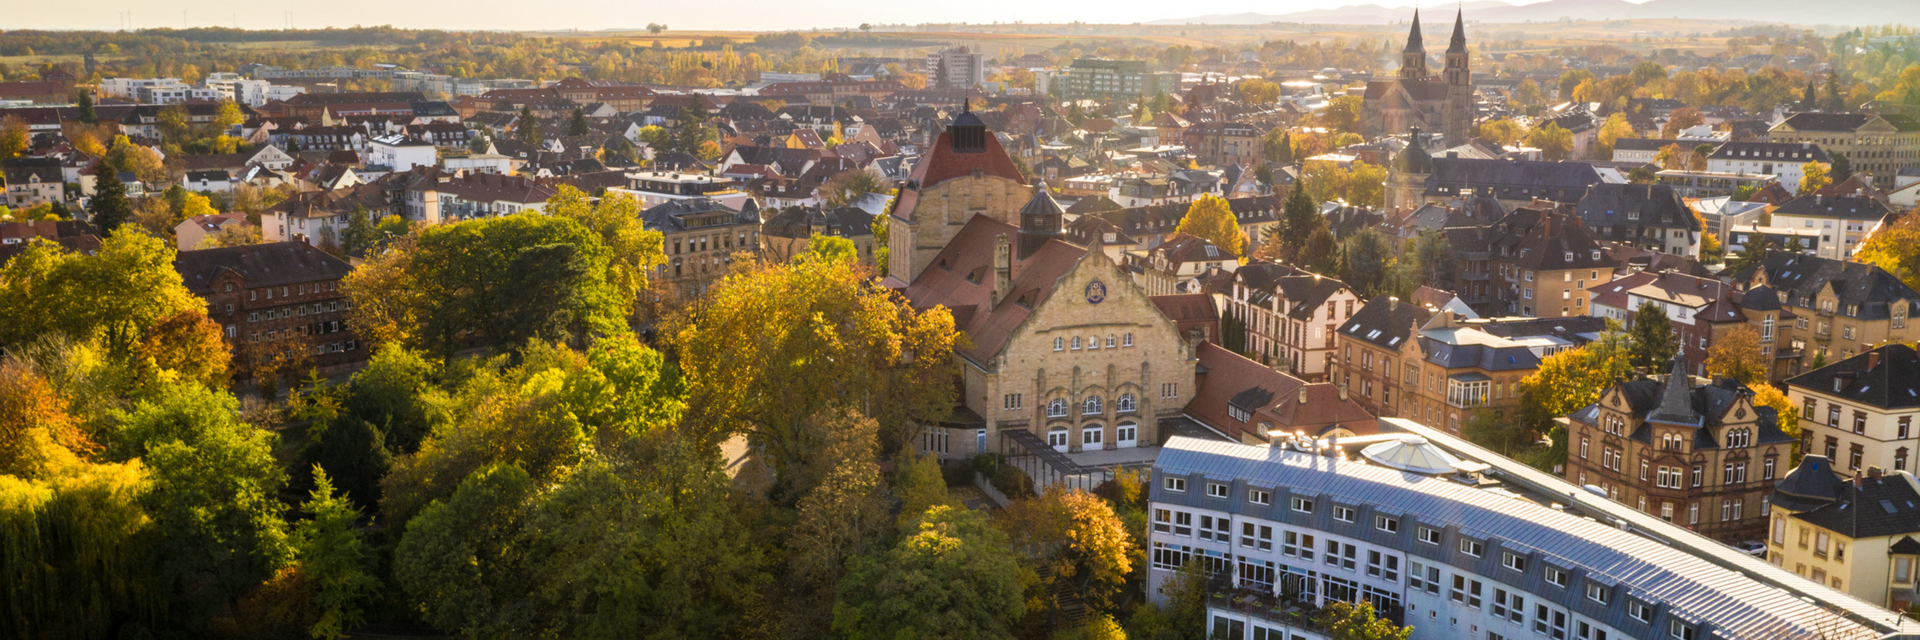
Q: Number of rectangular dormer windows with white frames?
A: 13